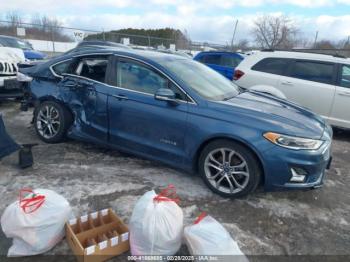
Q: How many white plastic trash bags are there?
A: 3